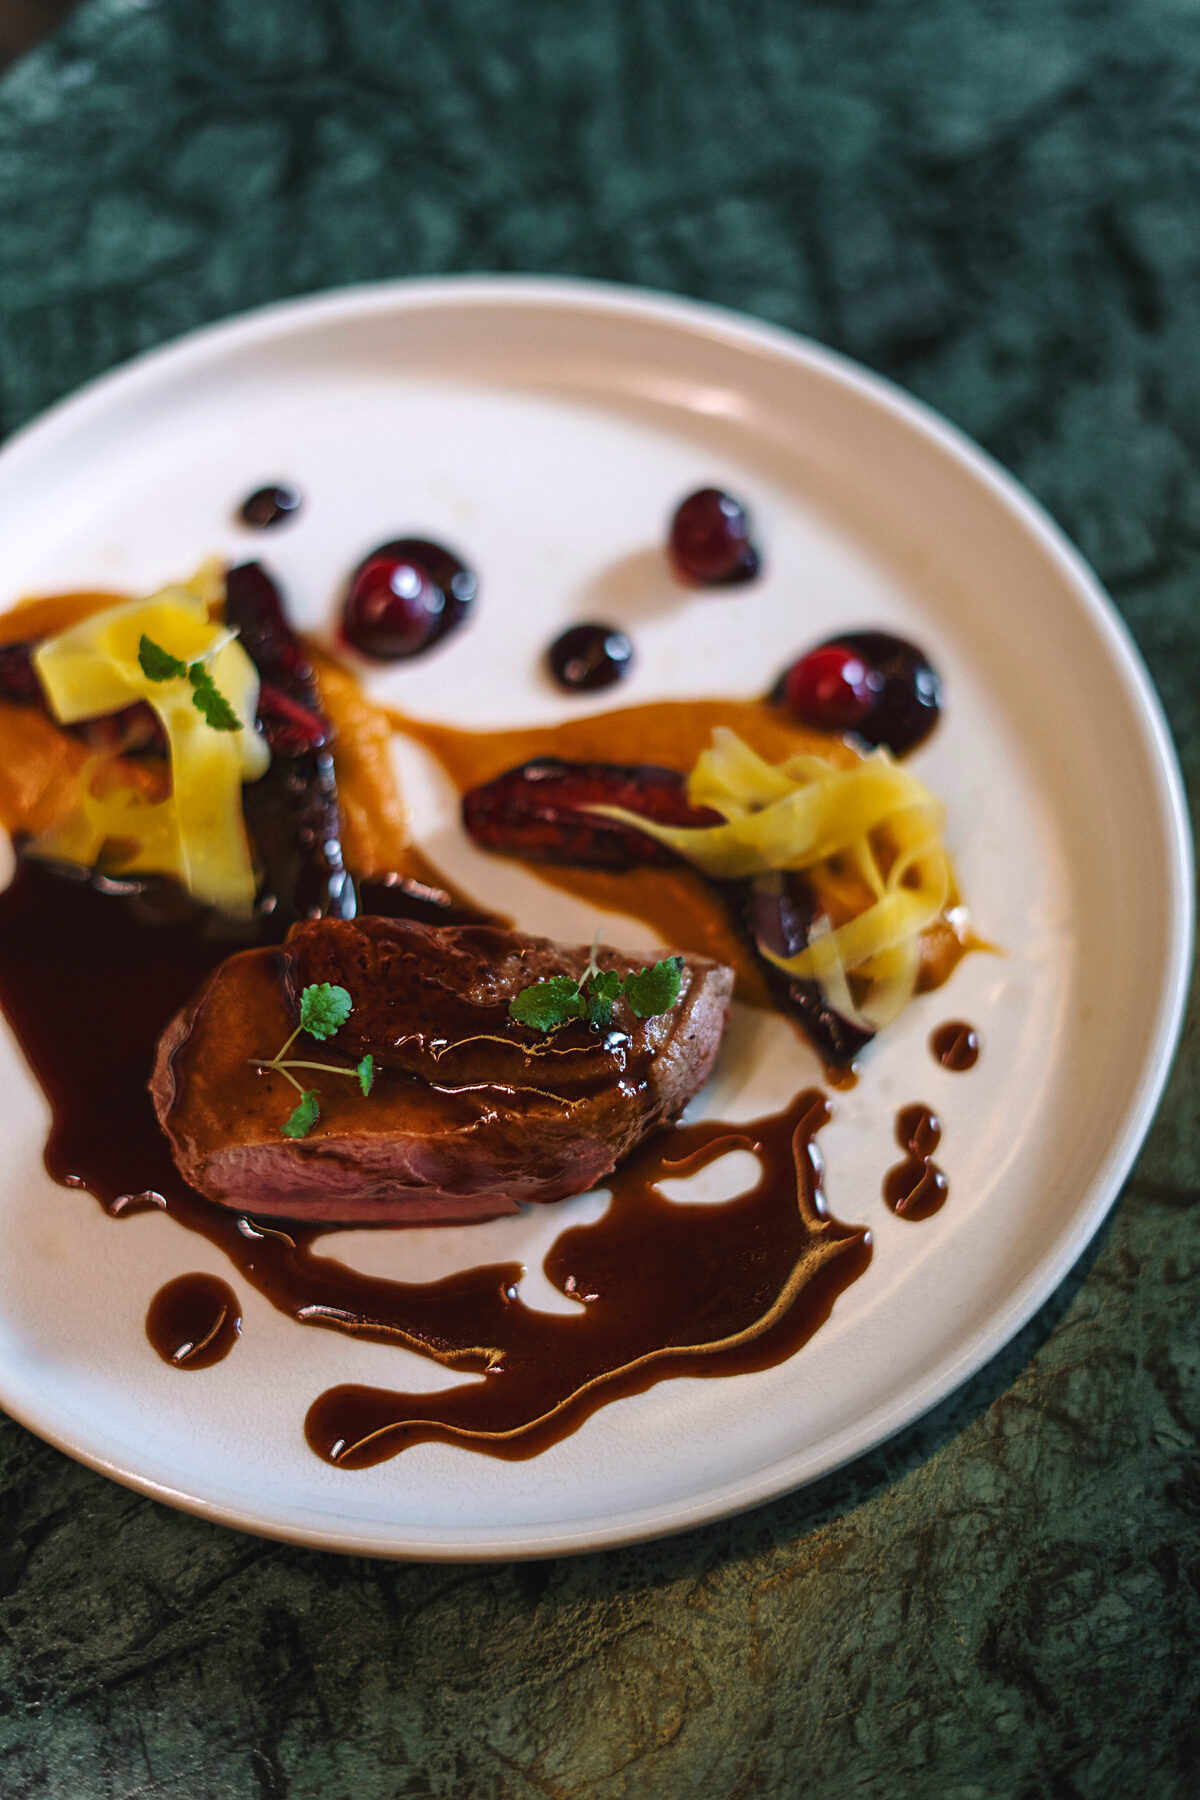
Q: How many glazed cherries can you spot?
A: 3